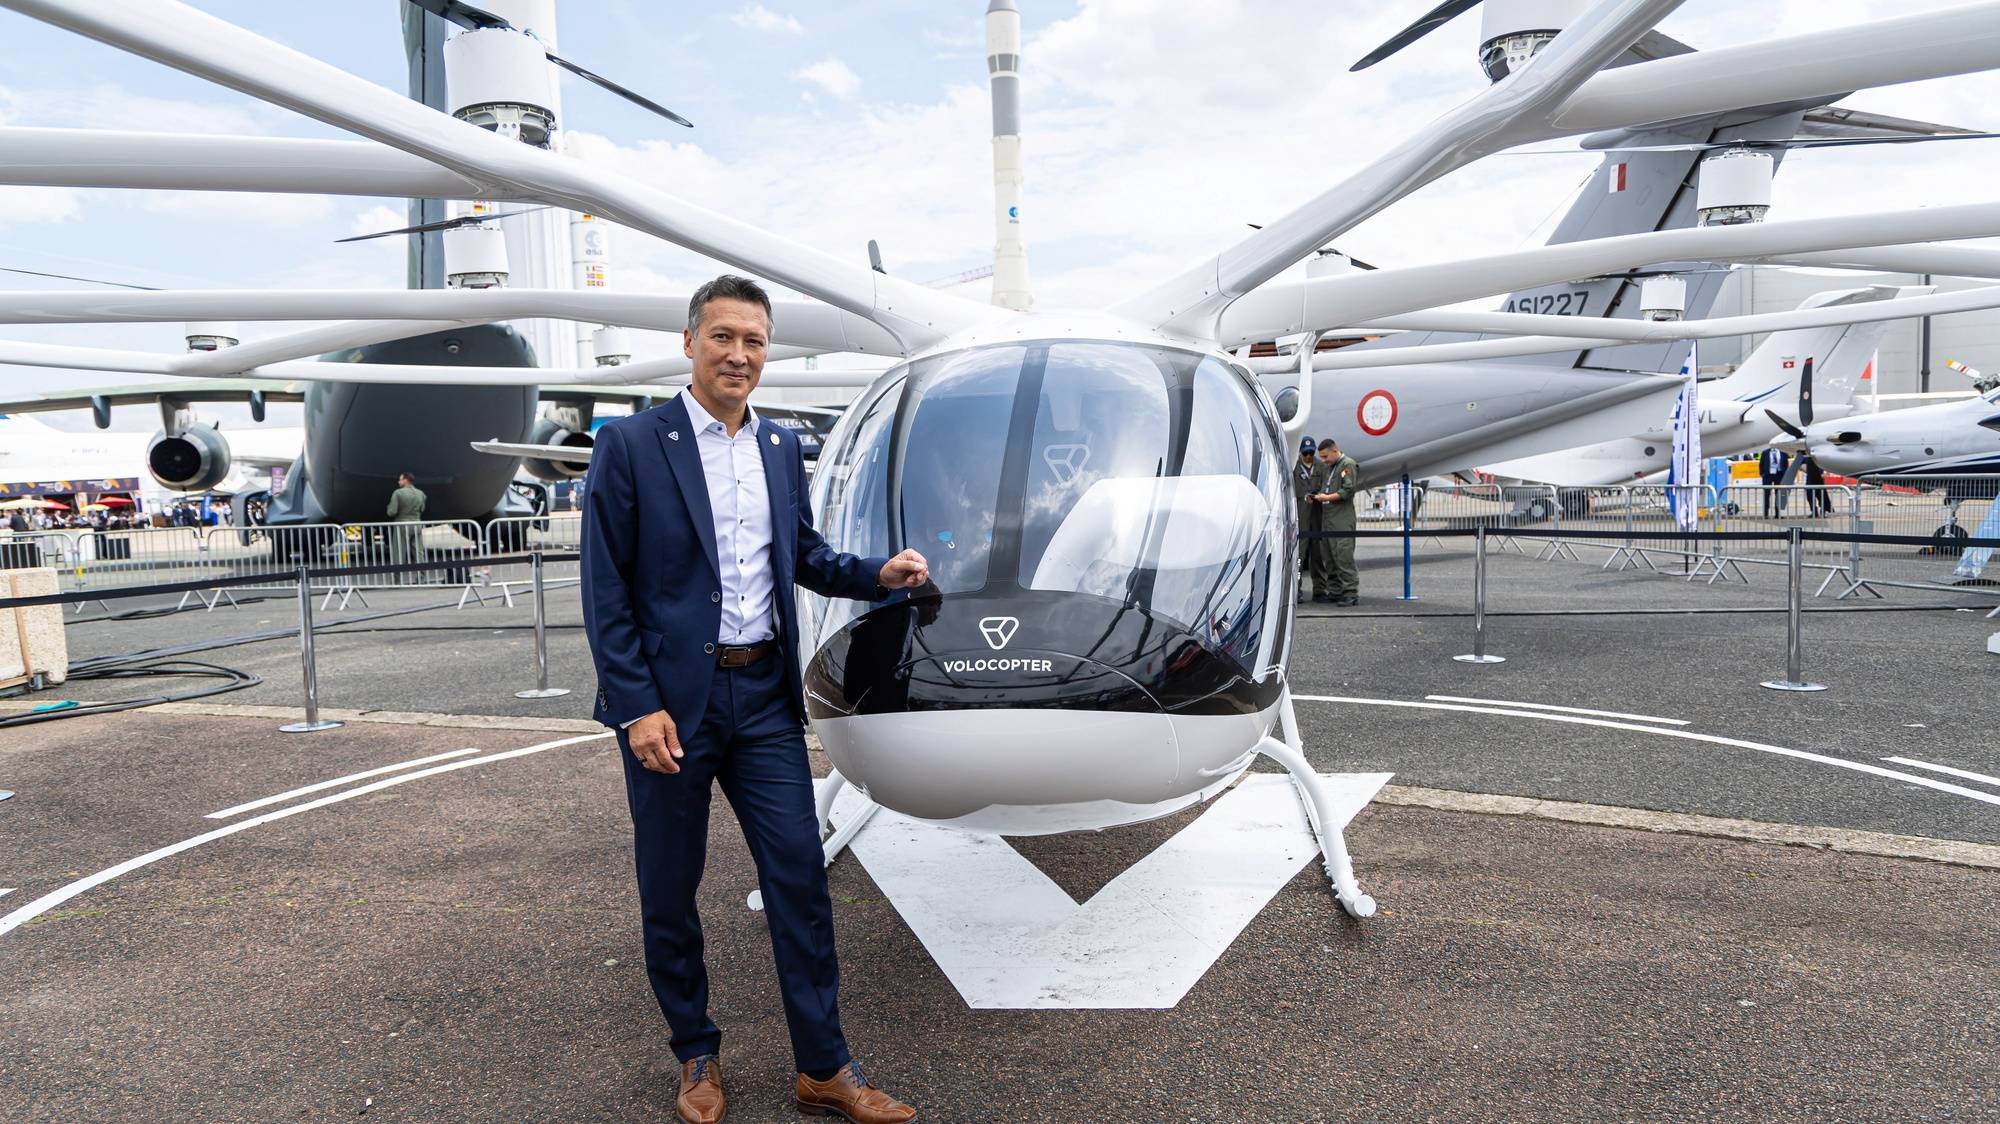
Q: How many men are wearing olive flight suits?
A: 3